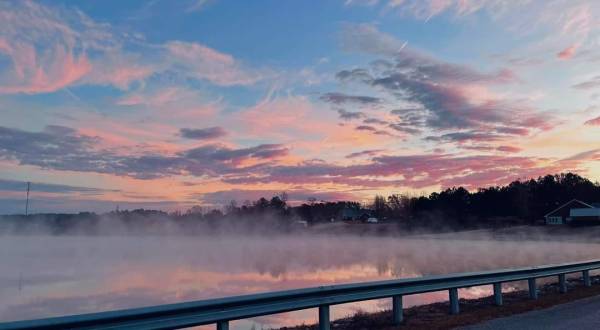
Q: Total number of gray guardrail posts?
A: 8